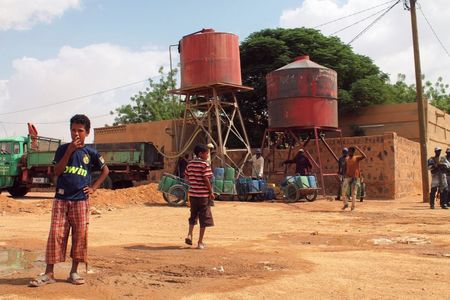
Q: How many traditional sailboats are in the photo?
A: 0